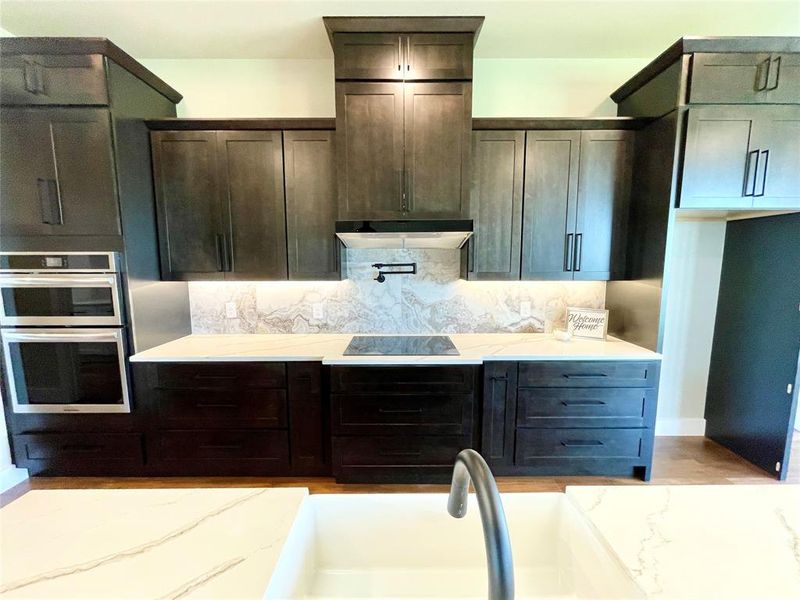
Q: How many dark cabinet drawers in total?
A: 10